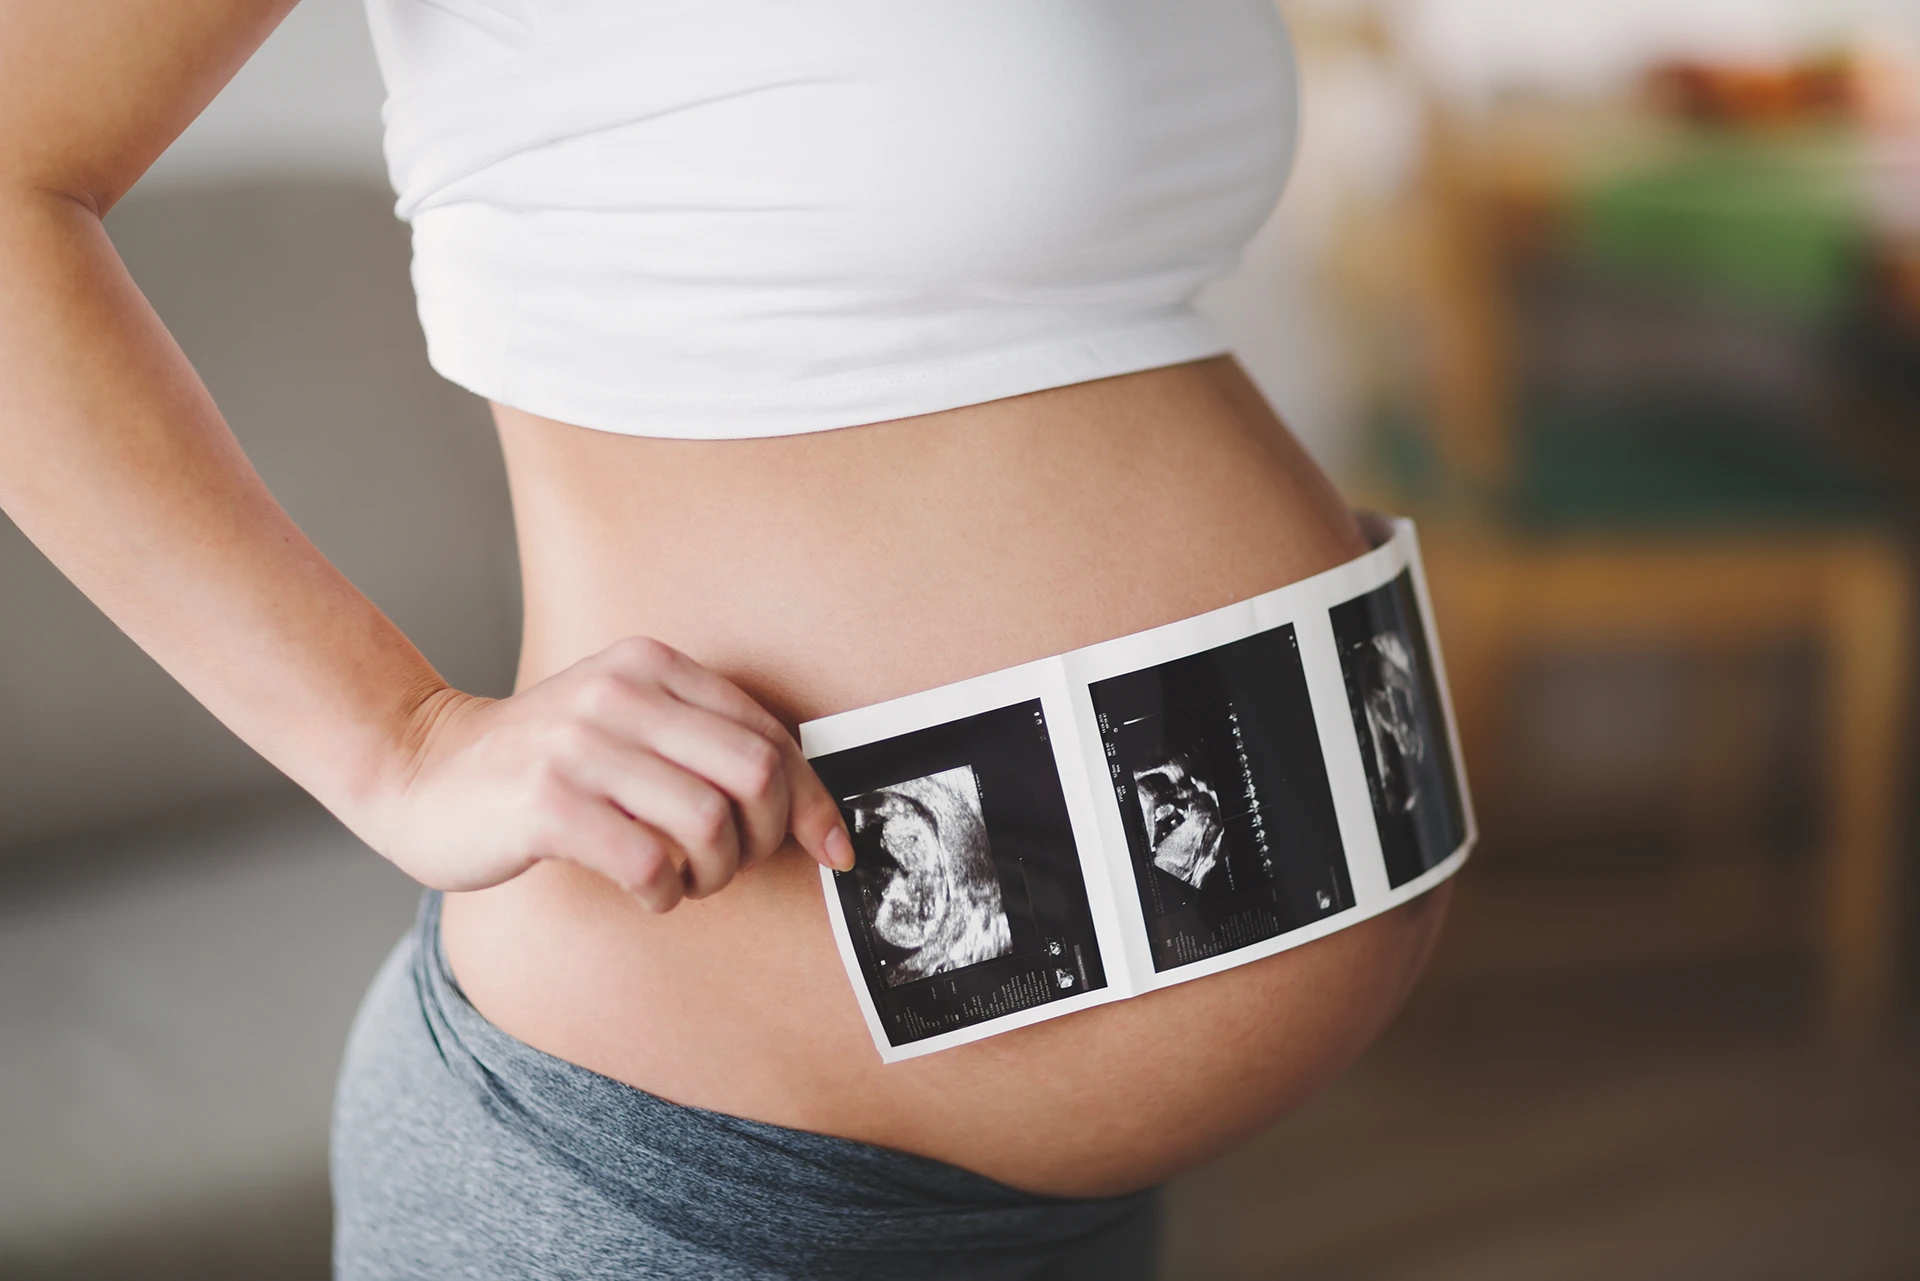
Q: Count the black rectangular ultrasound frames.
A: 3